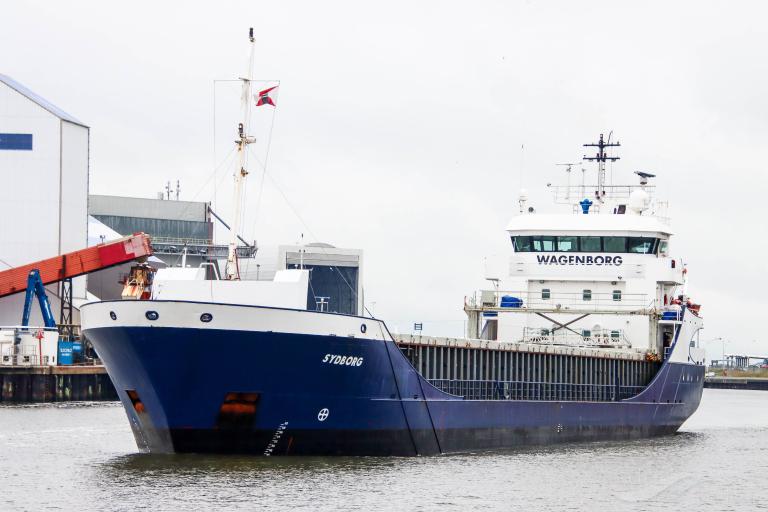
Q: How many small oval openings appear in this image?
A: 4